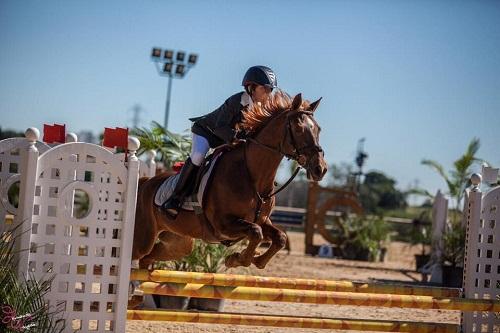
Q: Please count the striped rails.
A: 3